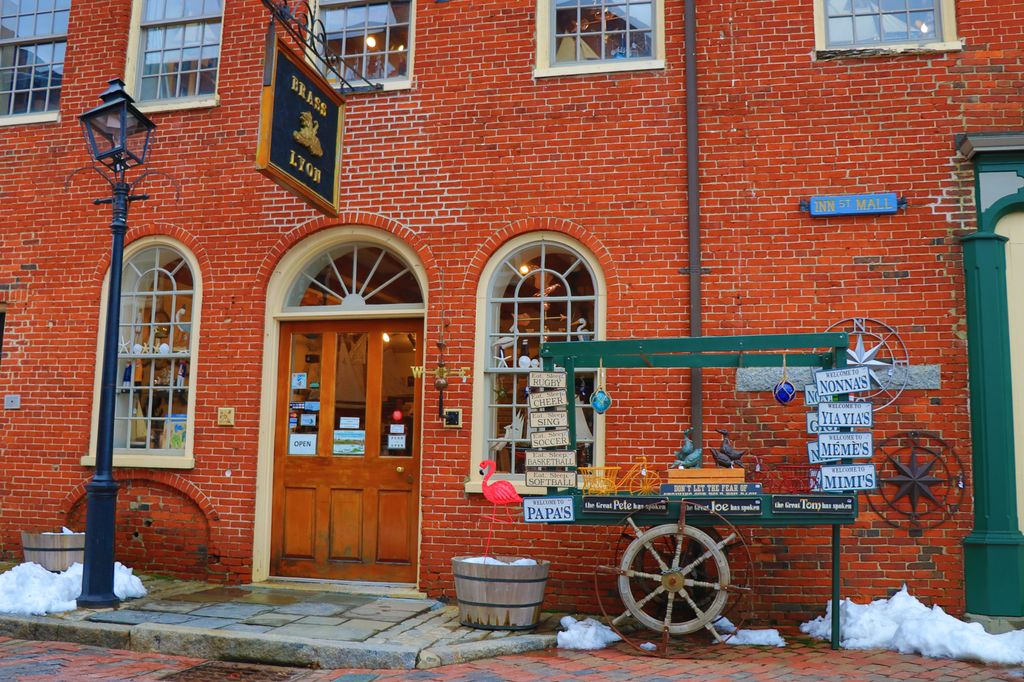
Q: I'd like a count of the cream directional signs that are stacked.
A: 6